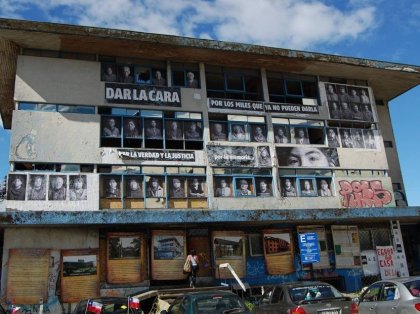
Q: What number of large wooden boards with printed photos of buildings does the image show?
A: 5